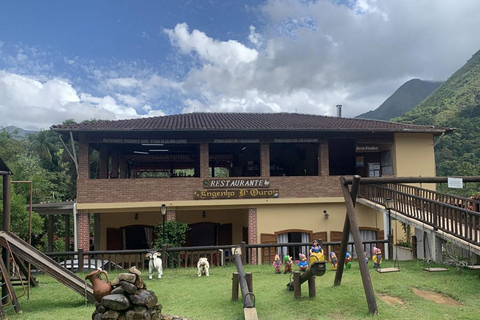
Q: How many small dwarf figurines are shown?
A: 7